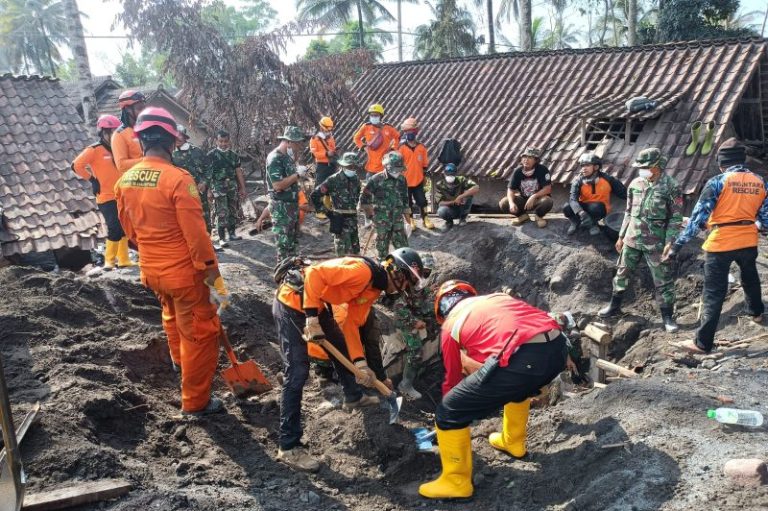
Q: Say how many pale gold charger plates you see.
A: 0